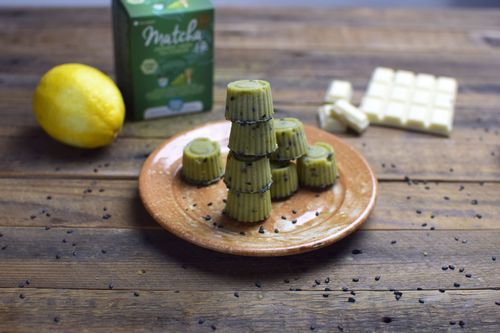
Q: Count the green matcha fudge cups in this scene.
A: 8